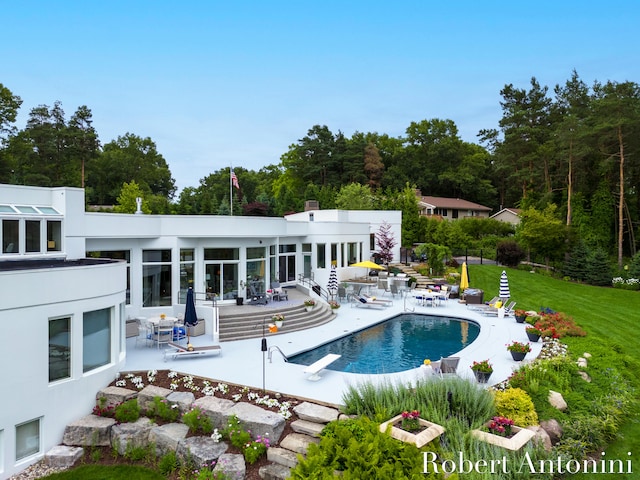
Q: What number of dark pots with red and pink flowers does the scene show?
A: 4